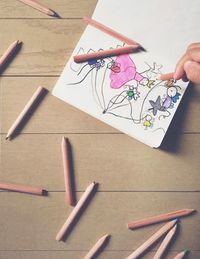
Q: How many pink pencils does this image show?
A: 14